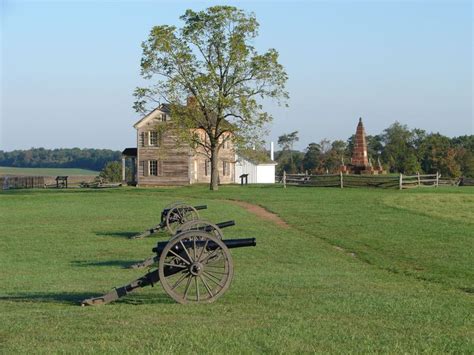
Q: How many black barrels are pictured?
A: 3